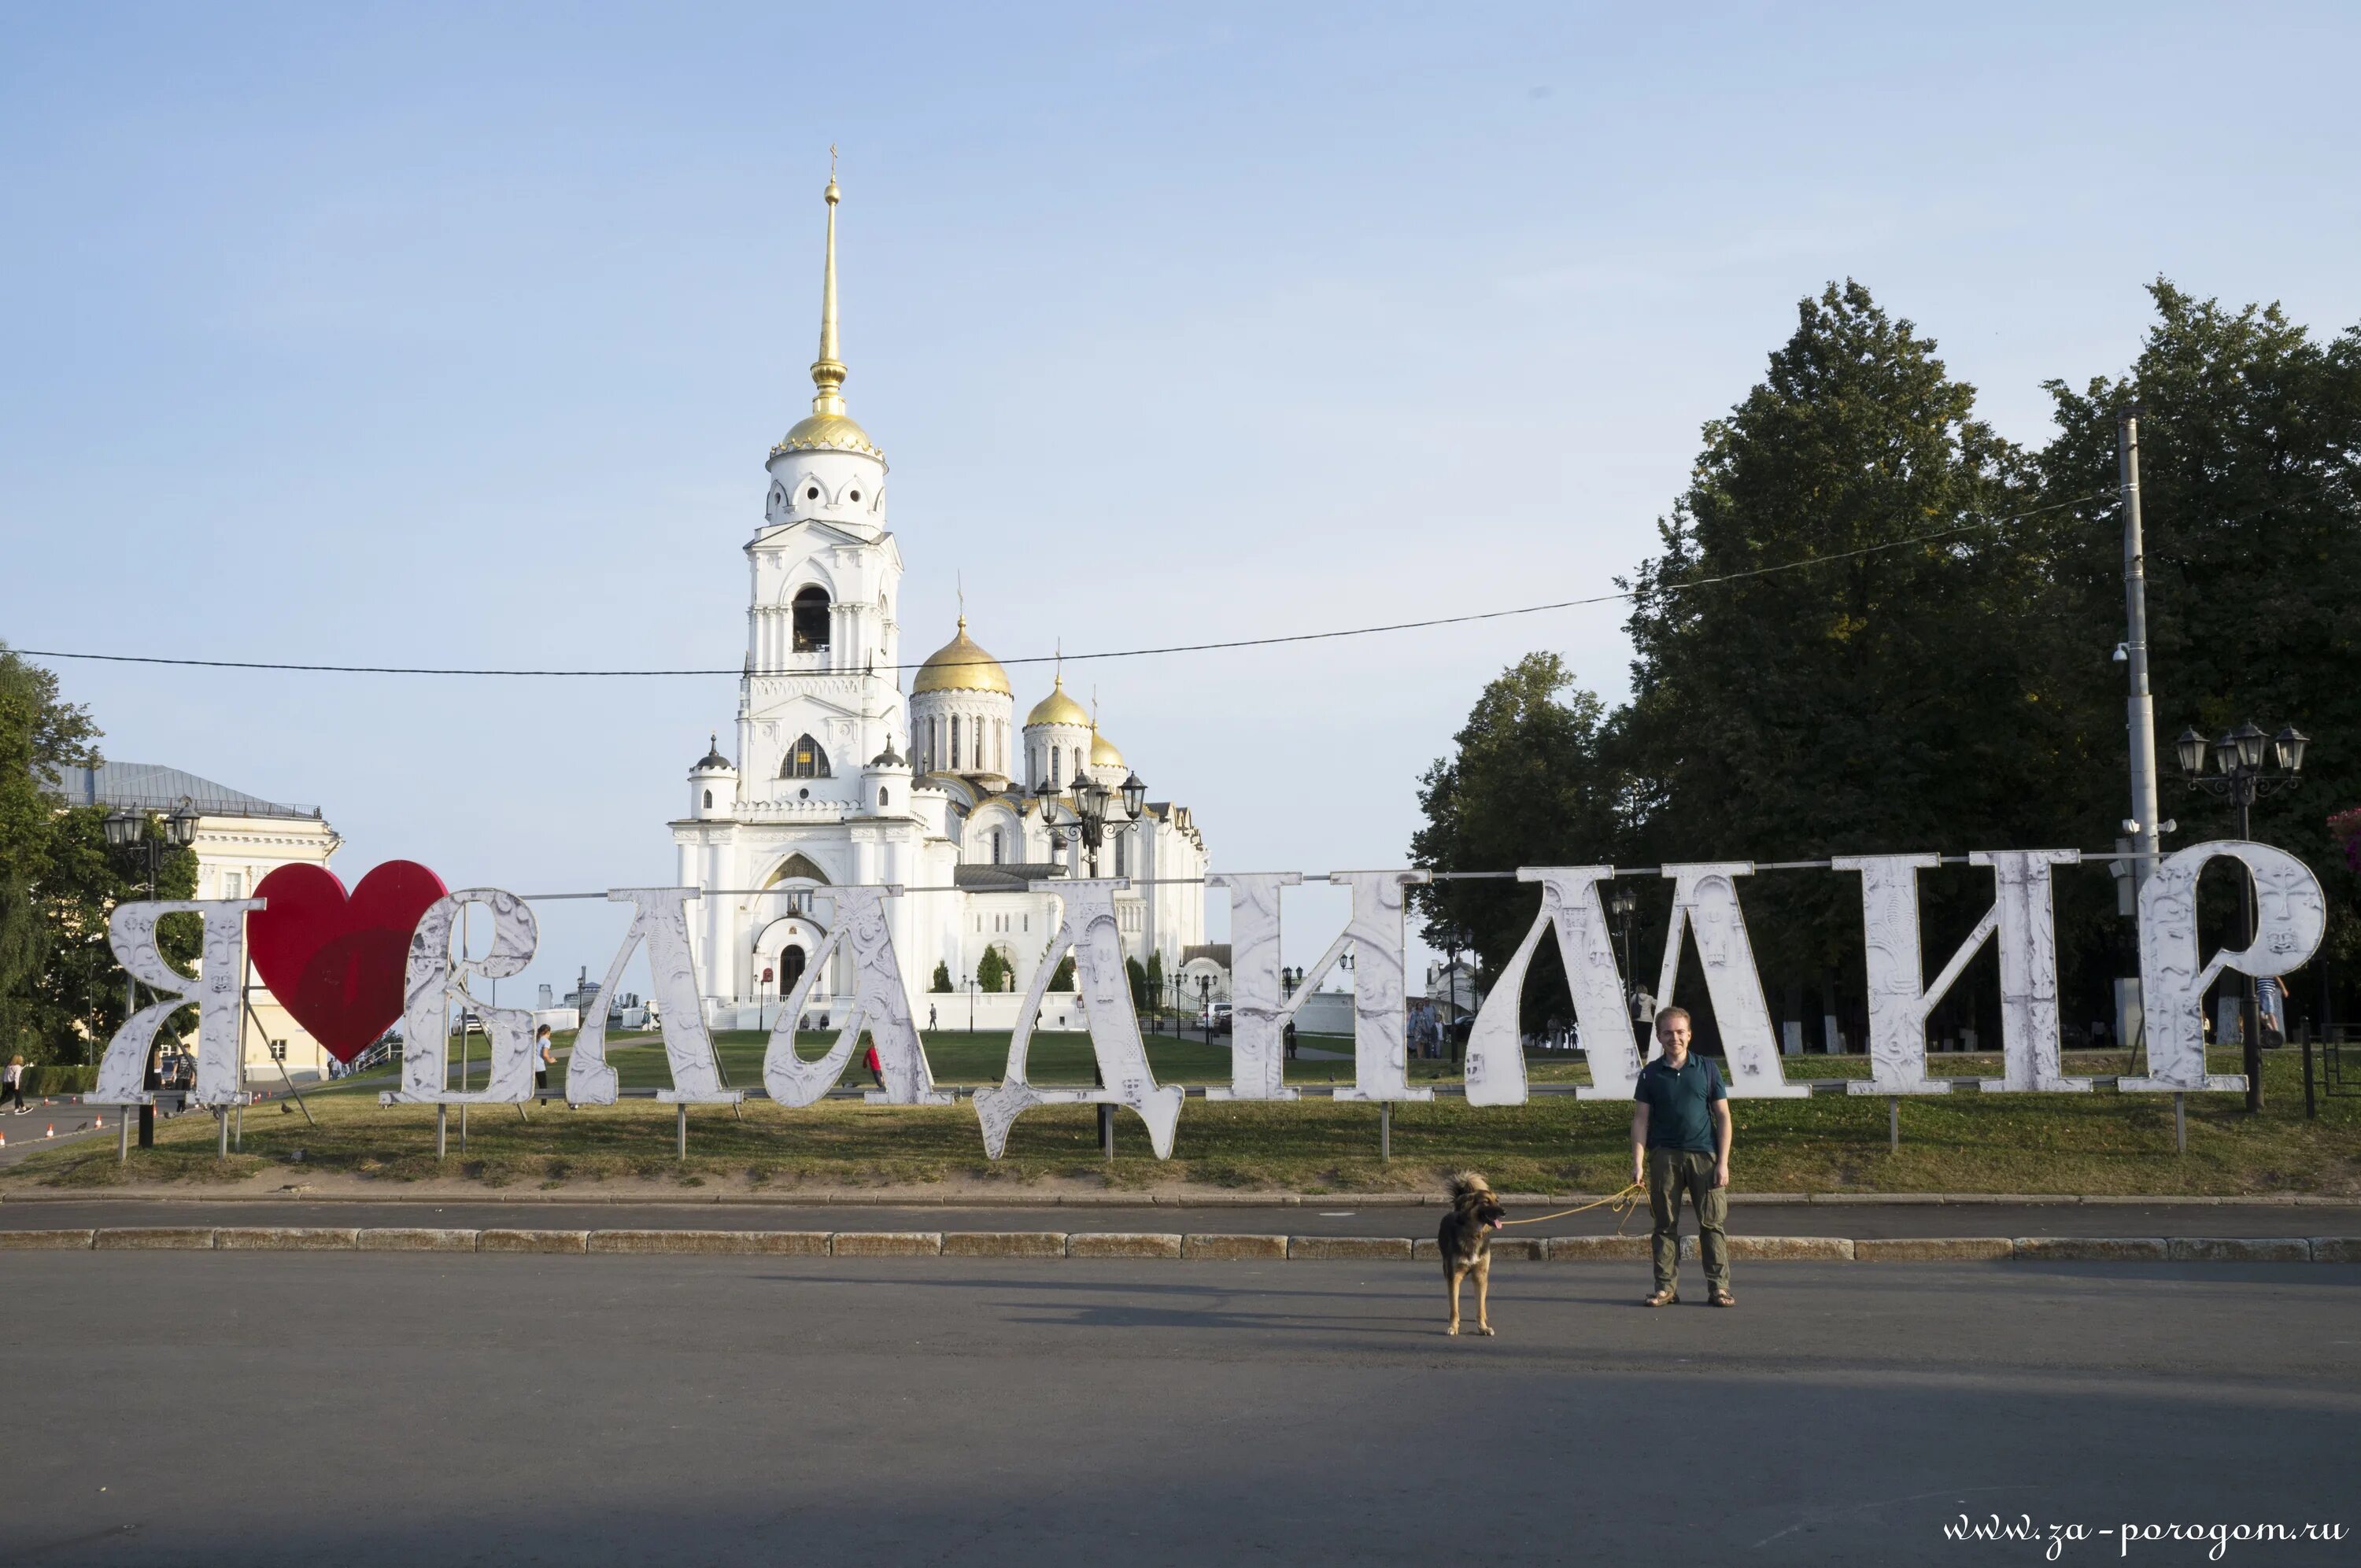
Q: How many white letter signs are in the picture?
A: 9